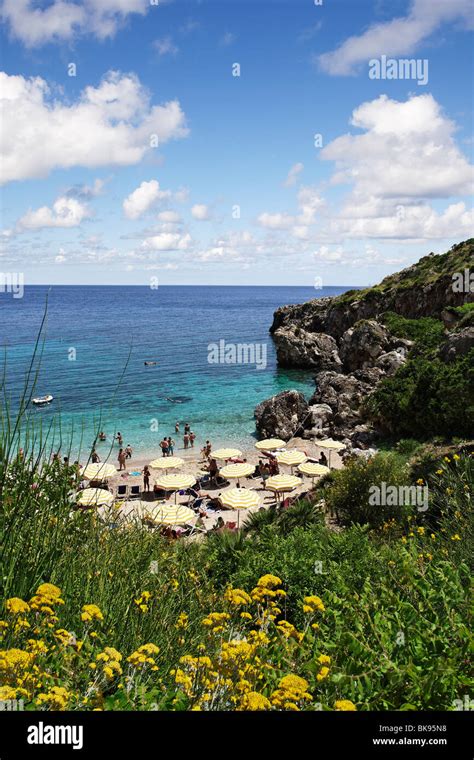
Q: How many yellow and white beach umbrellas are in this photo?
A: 13